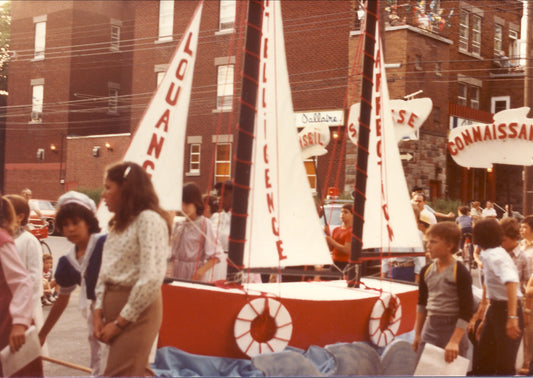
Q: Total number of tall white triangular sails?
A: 3